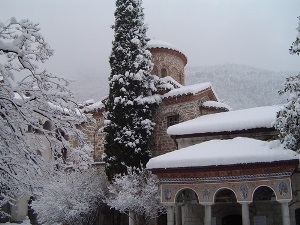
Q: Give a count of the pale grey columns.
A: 4